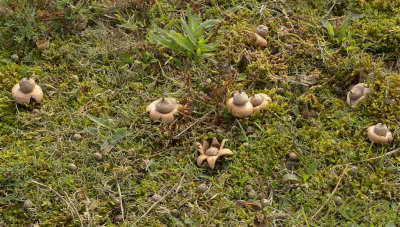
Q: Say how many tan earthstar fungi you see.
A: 8